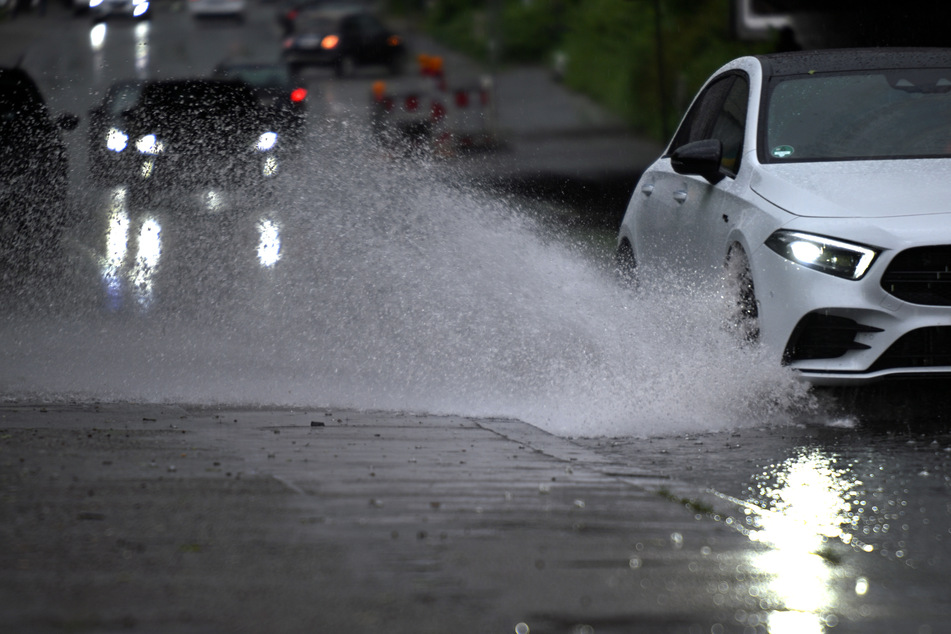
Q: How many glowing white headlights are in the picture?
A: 6